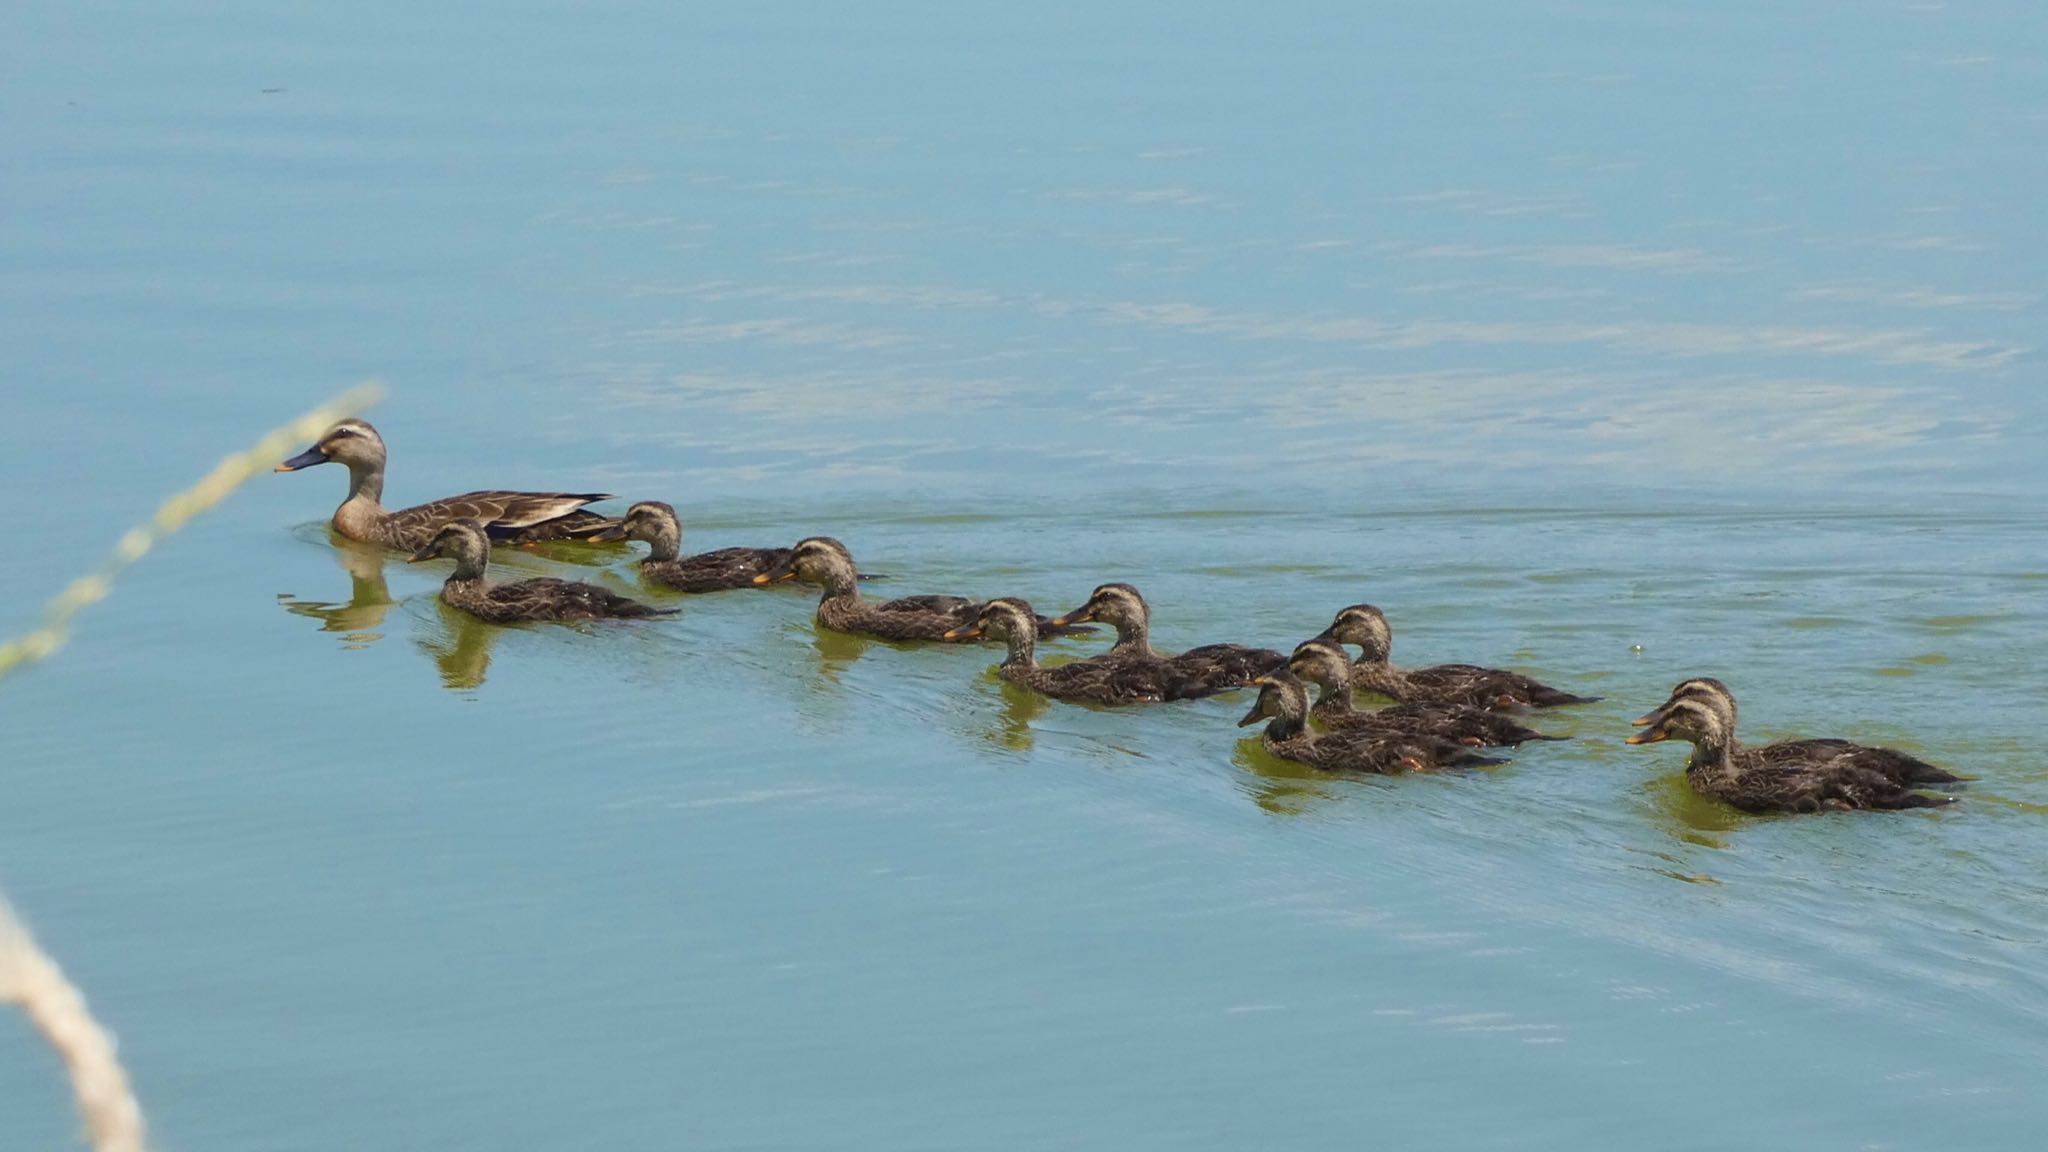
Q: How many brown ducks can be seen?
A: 11